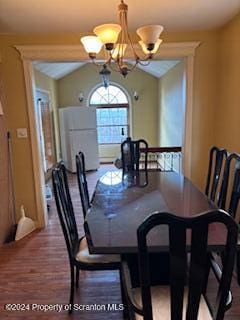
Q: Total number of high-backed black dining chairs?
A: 6